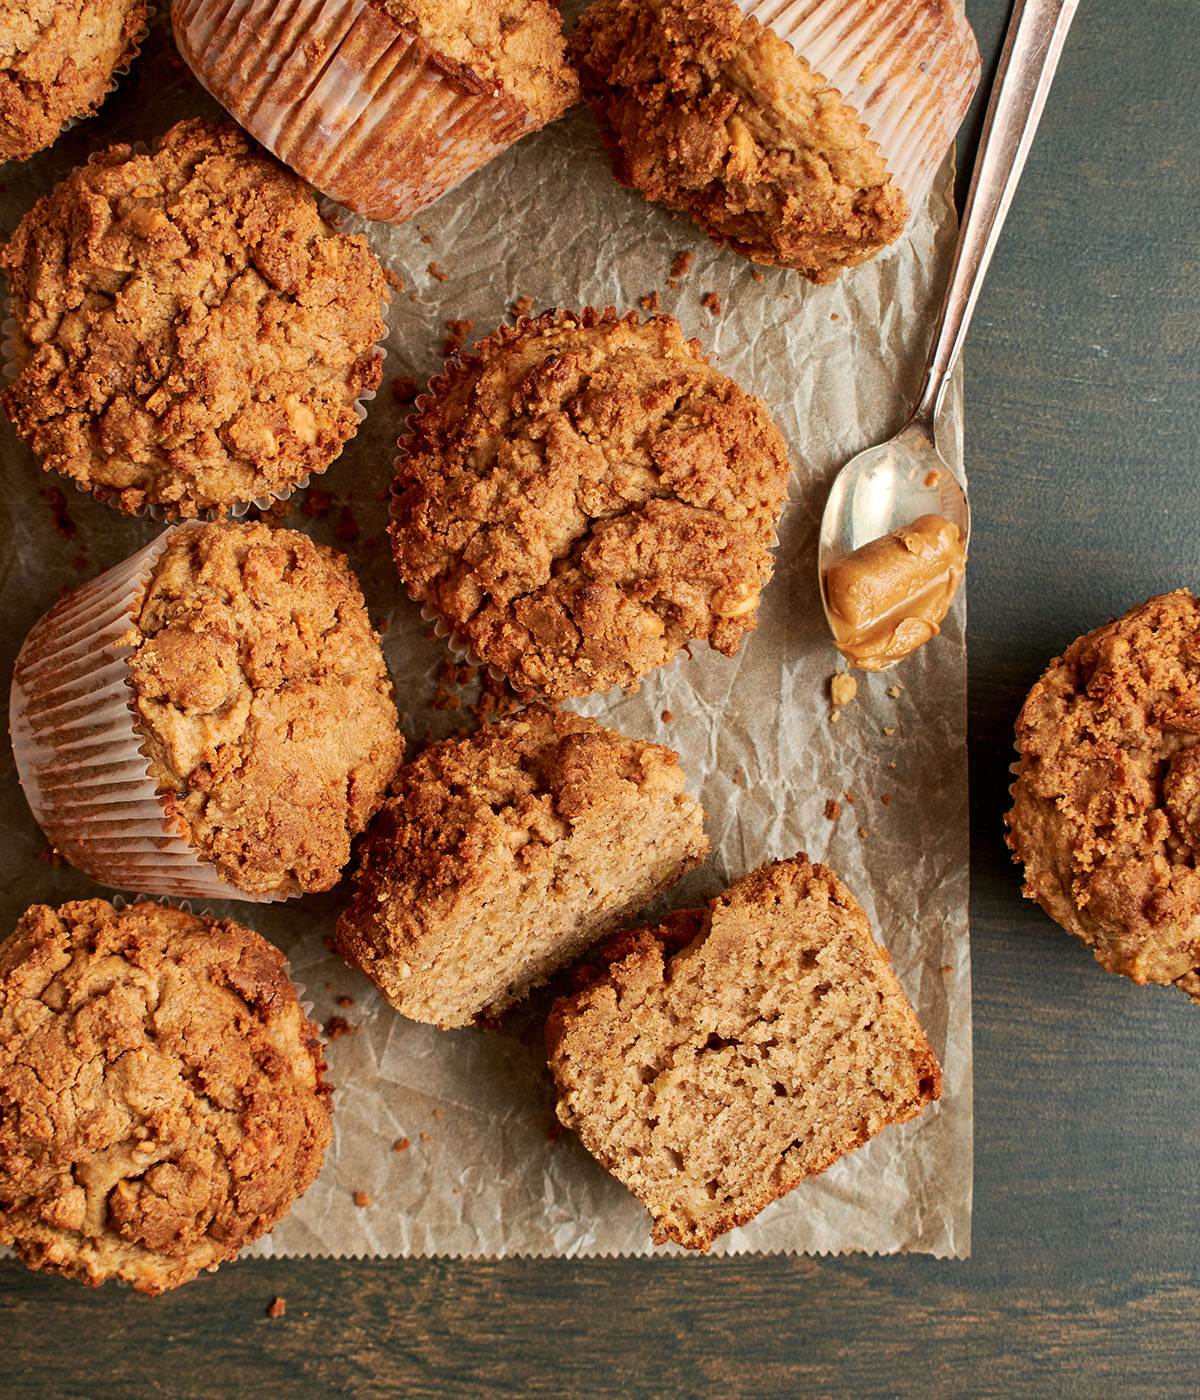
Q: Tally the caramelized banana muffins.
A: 9